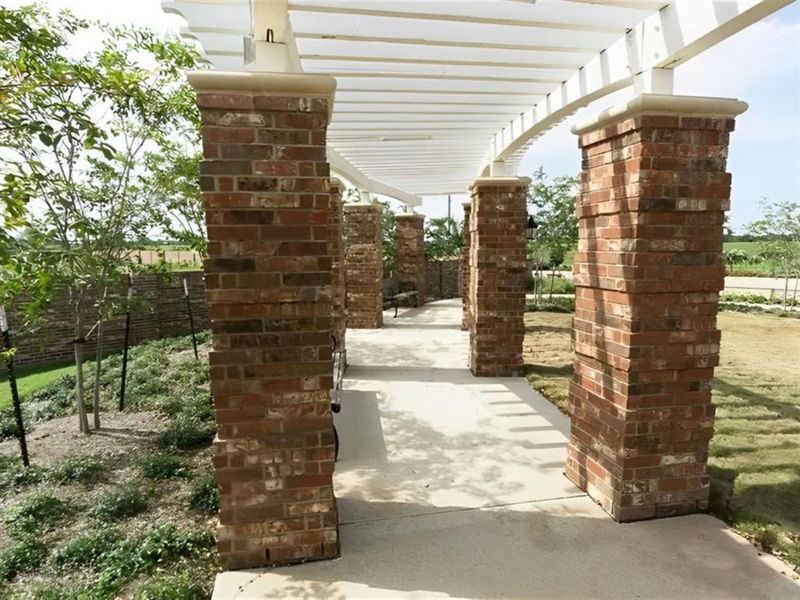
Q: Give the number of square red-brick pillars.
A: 7